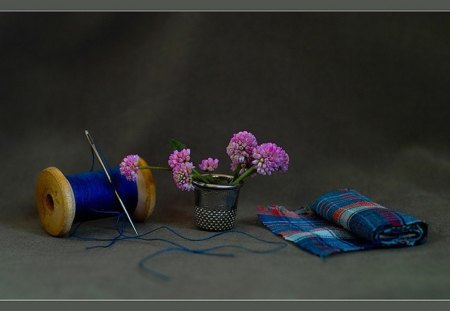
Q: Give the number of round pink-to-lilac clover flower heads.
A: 6